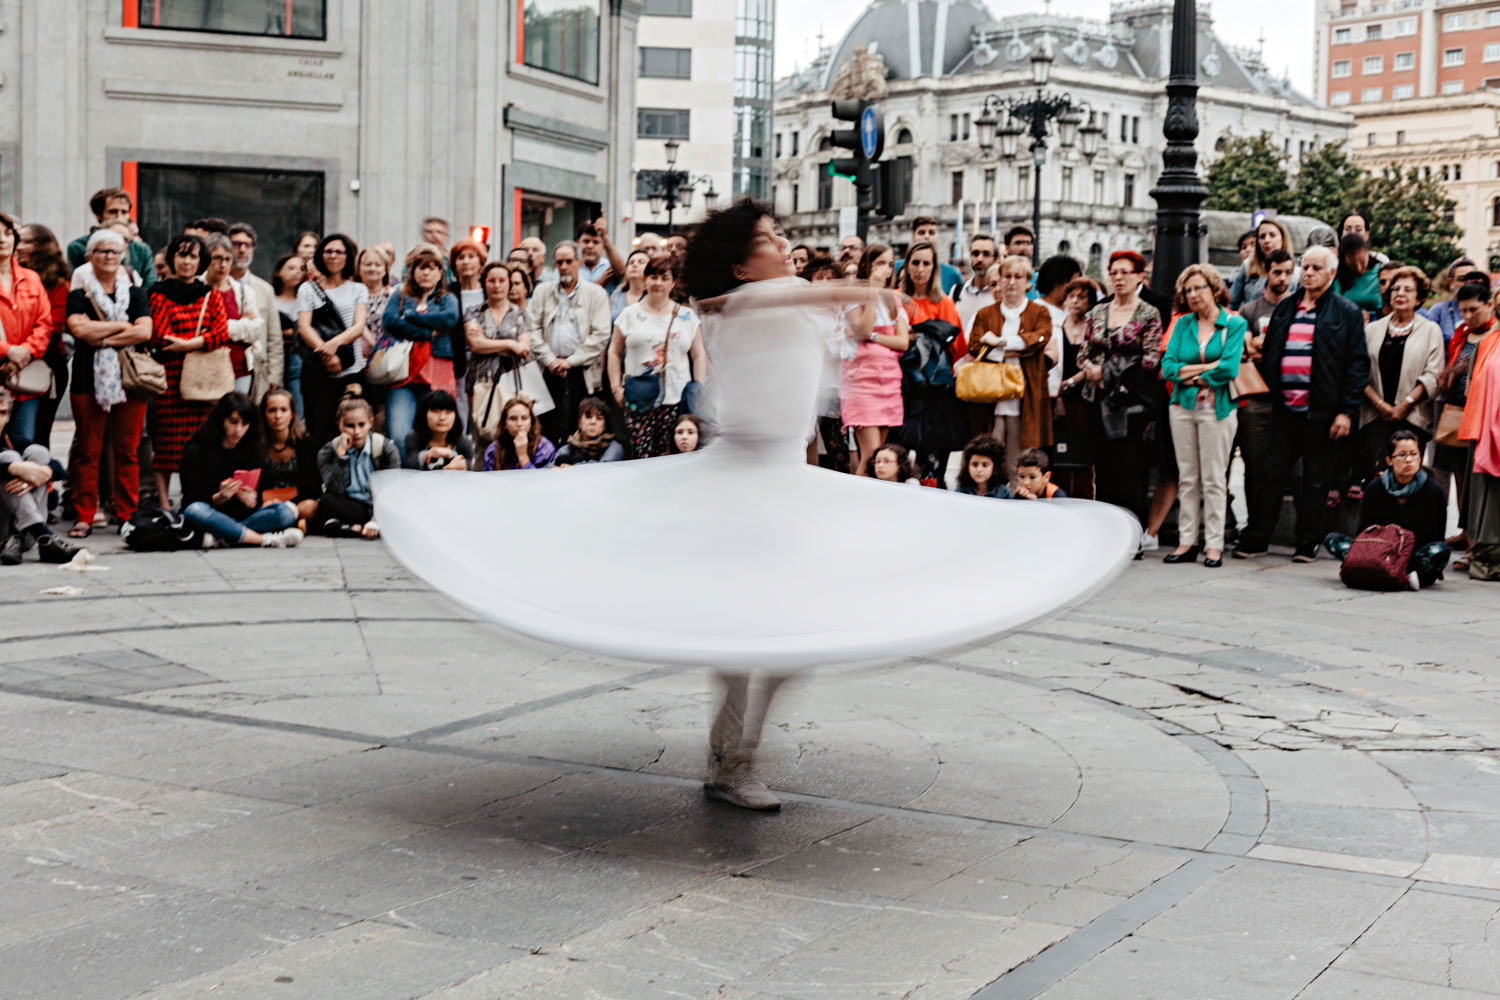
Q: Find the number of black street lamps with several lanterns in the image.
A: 2